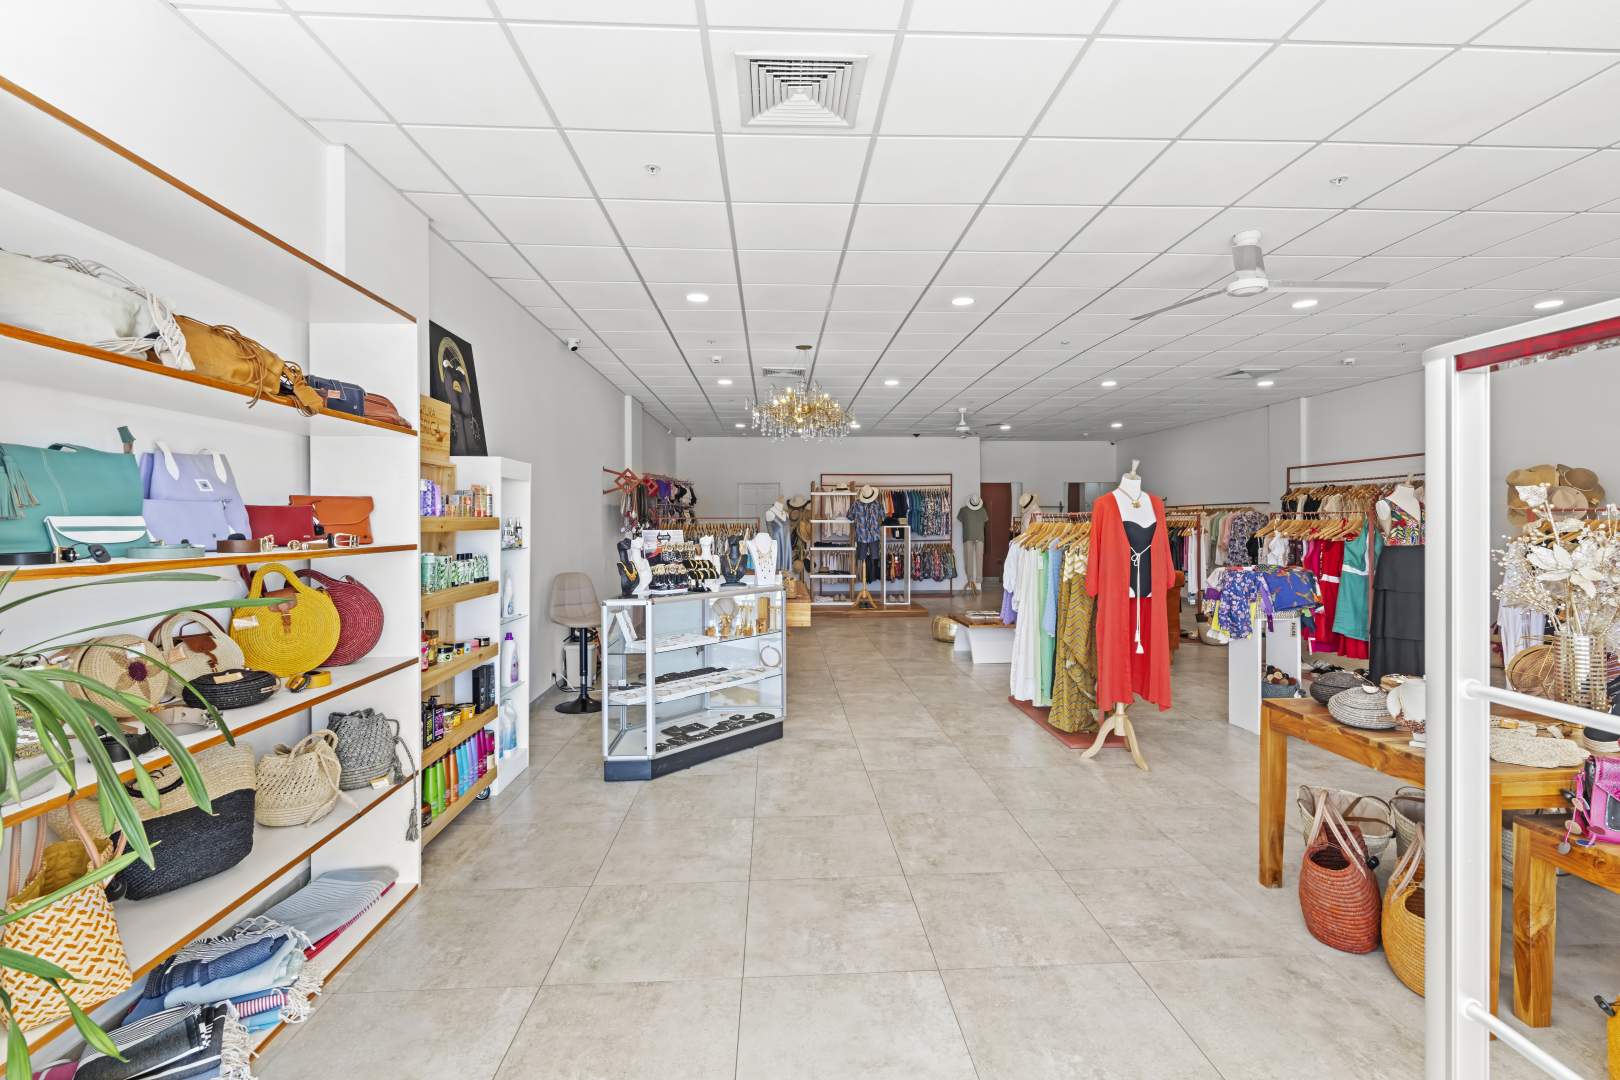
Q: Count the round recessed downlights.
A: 12